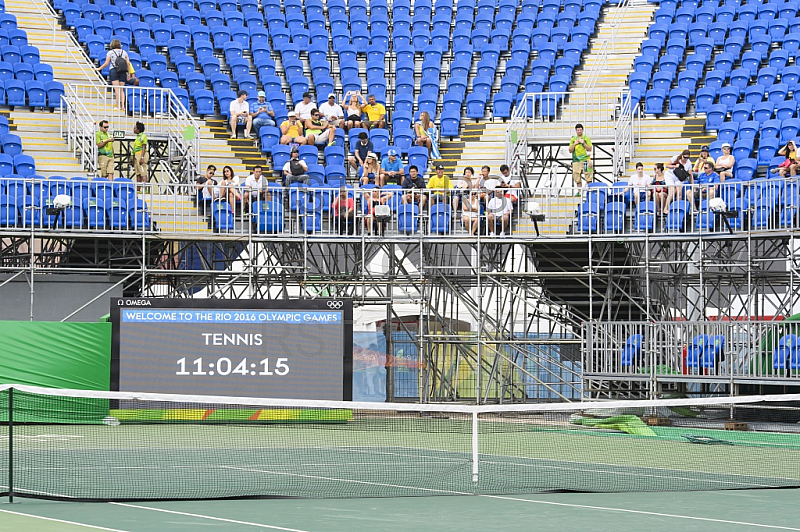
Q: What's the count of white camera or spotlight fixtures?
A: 4